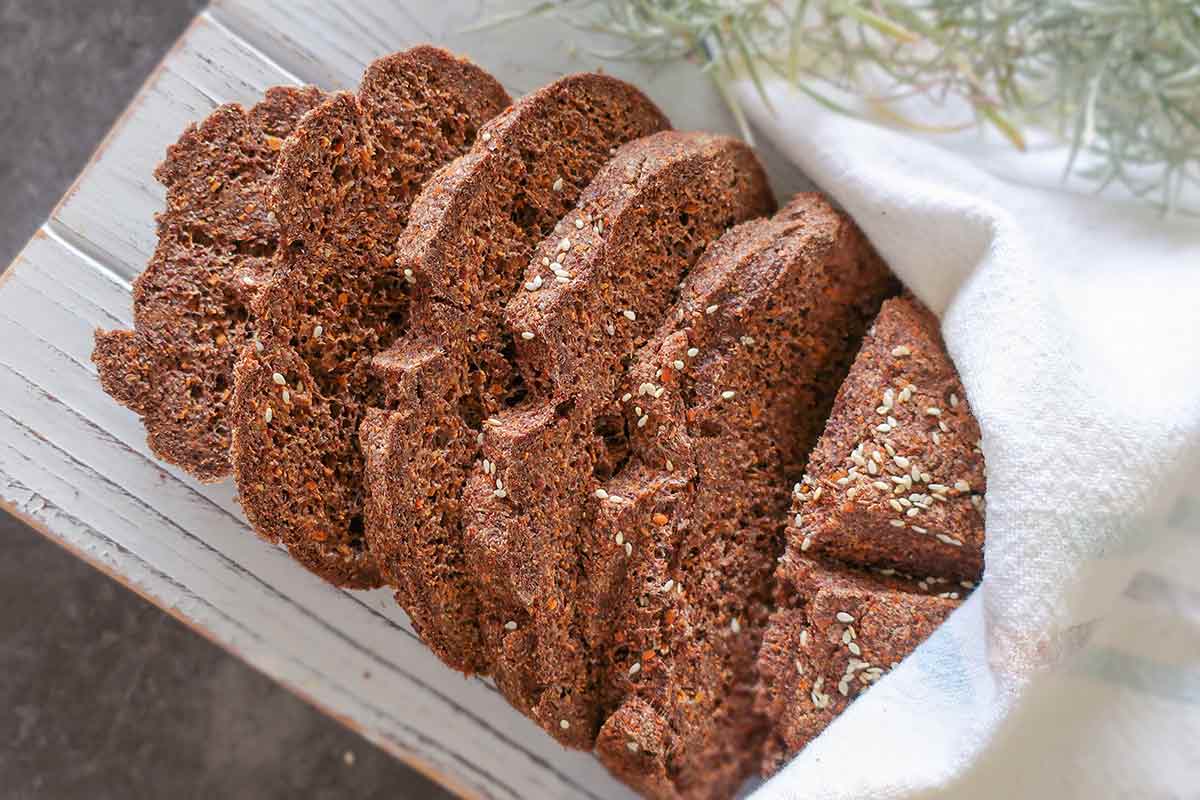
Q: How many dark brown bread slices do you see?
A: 6